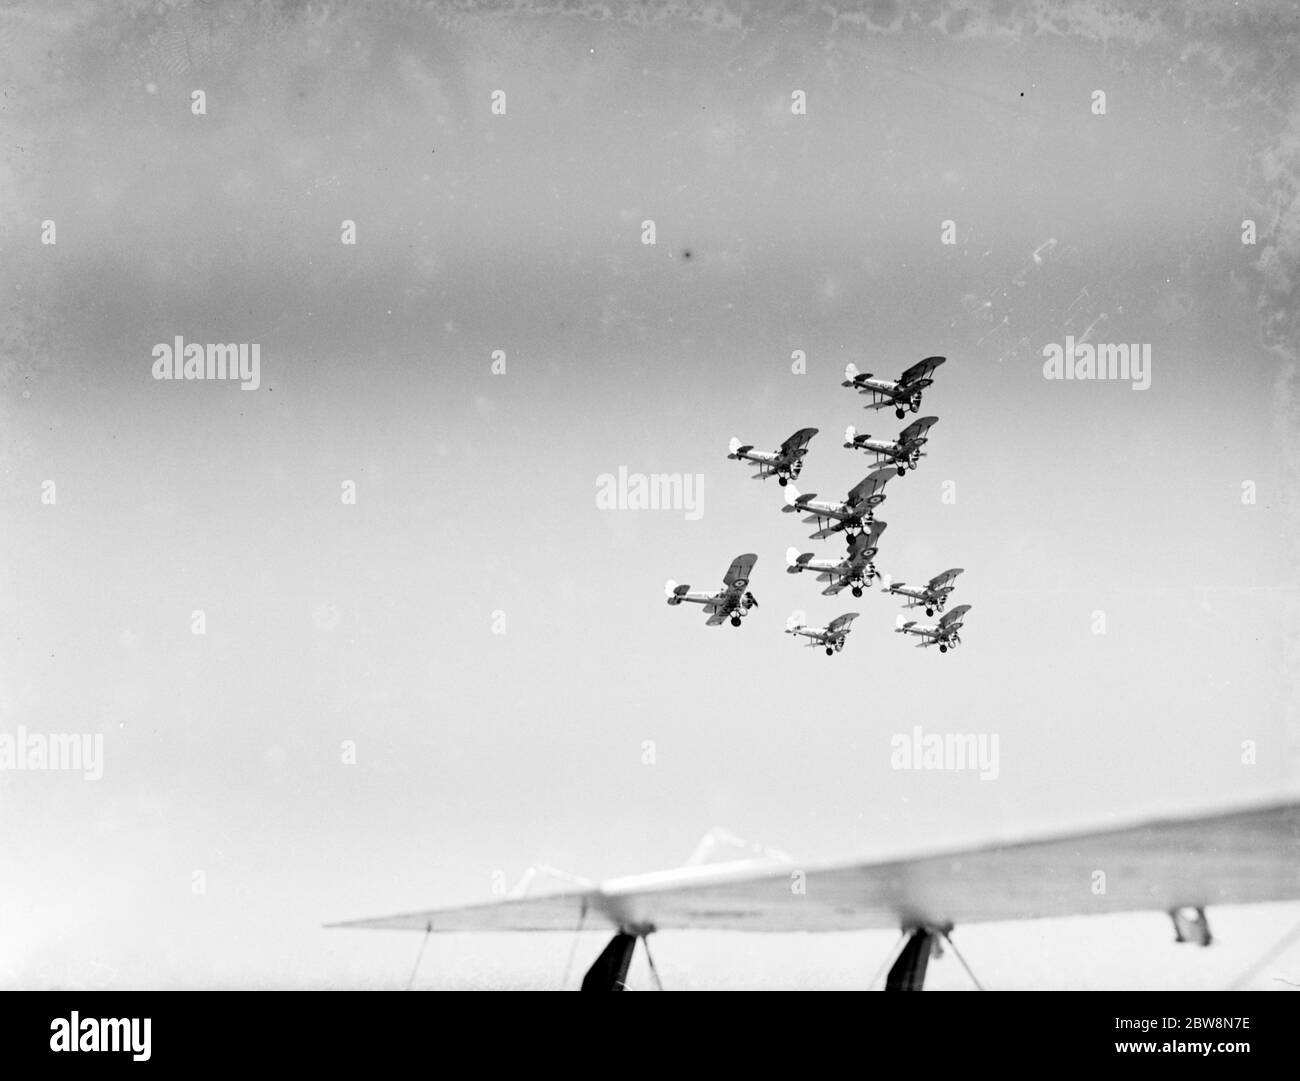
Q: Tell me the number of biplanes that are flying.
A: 9